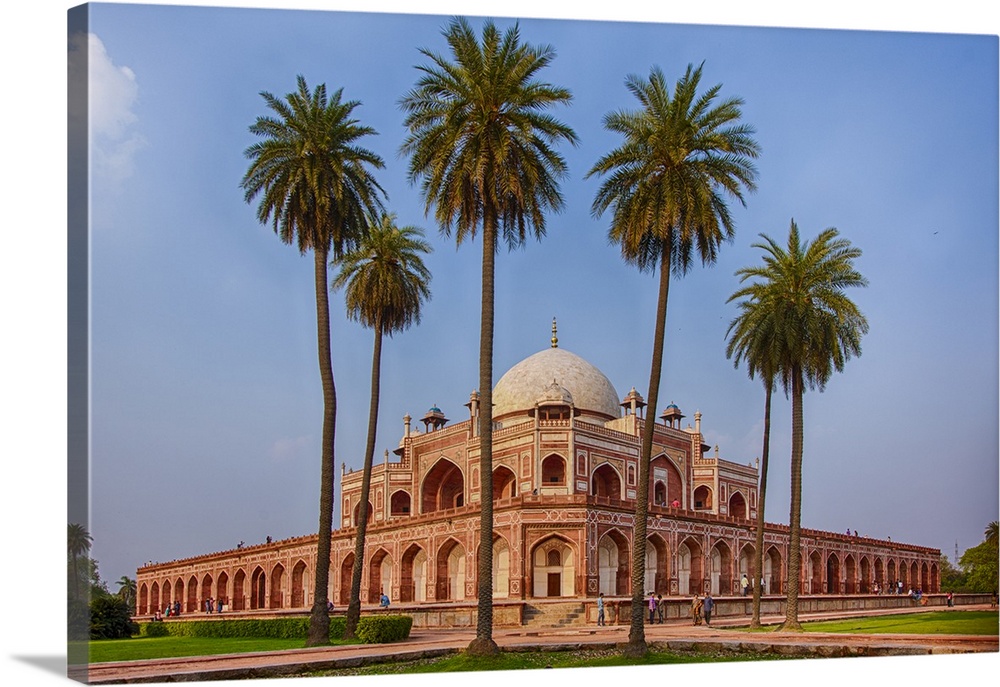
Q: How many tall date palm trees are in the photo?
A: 6